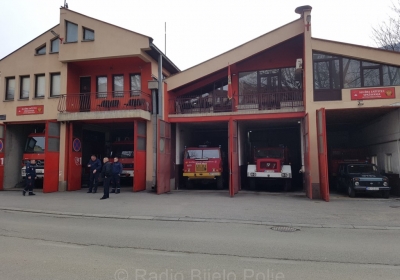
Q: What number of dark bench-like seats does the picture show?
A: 2